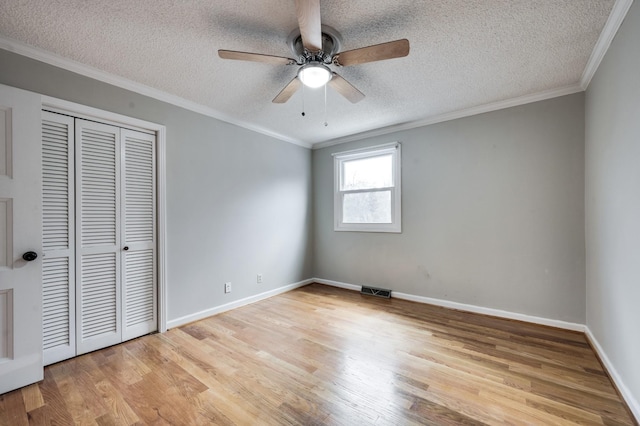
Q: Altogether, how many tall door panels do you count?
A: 3